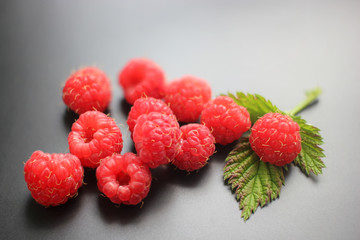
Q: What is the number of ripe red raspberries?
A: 11